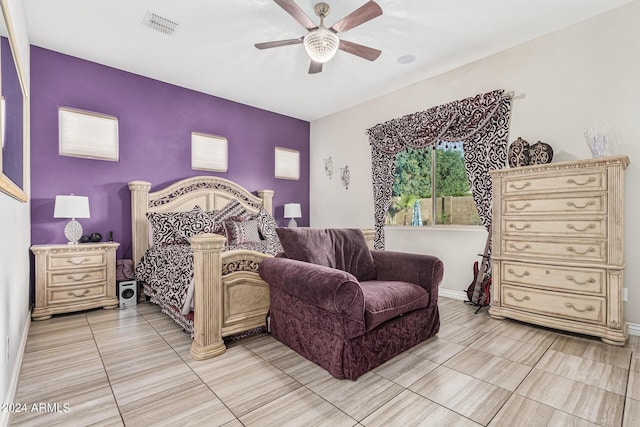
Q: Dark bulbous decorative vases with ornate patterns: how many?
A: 2